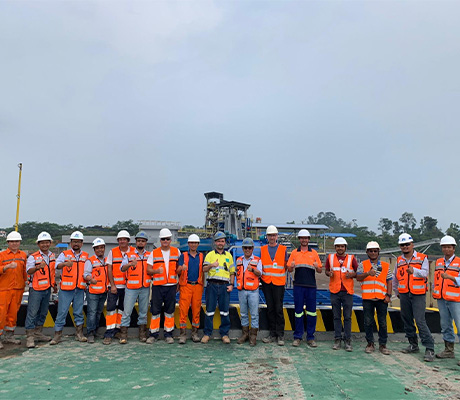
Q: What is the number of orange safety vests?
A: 13